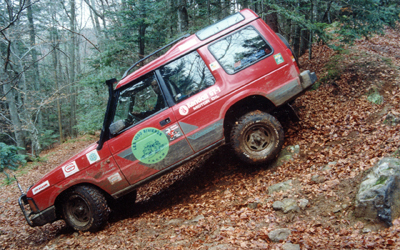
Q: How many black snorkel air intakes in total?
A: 1